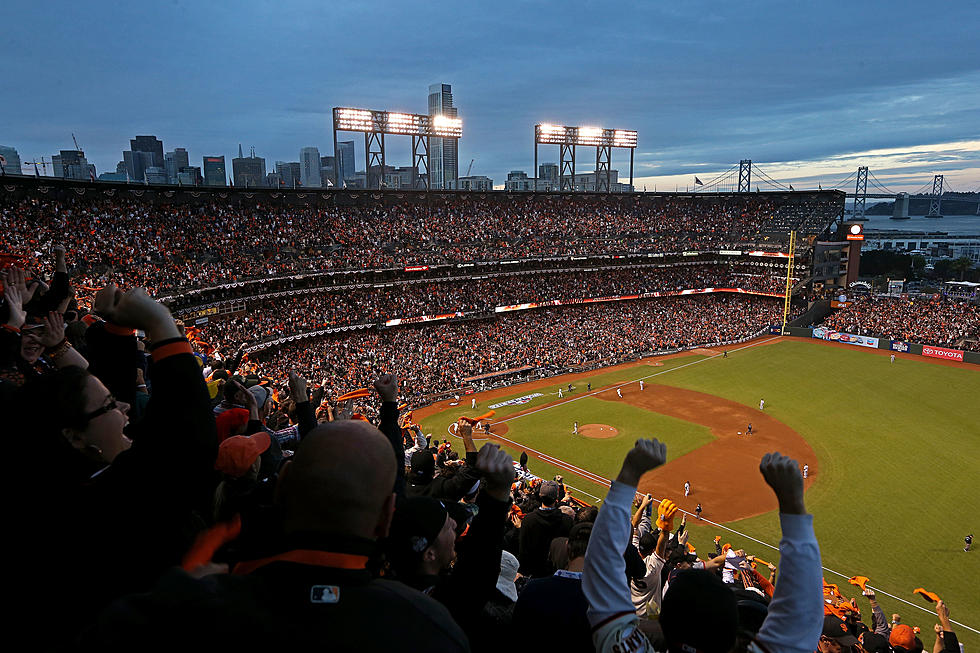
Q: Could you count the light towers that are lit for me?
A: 2